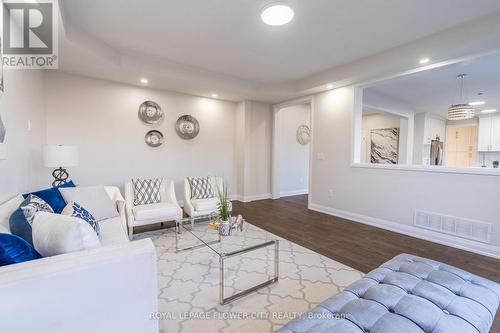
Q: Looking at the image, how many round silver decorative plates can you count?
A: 3